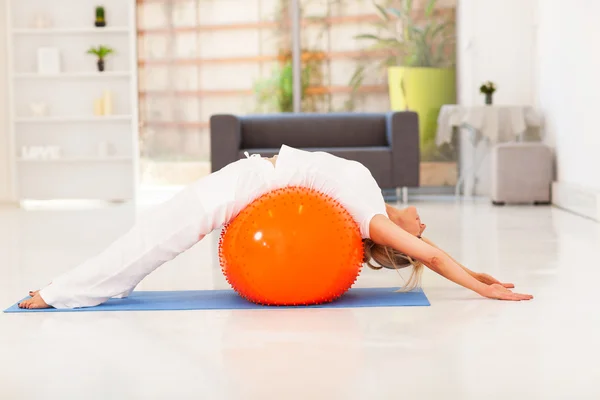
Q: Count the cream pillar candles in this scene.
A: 2